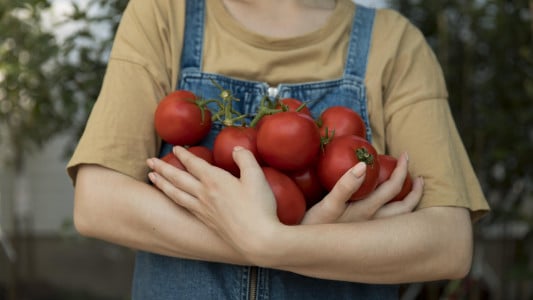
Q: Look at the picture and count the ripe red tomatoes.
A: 10